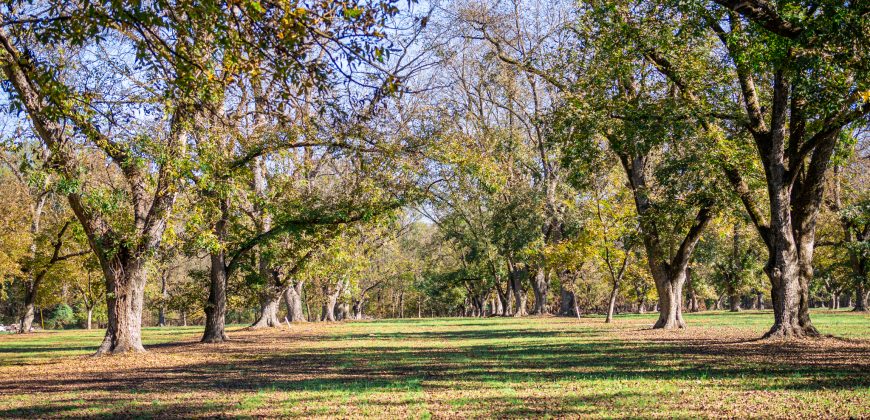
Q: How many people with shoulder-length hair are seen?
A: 0